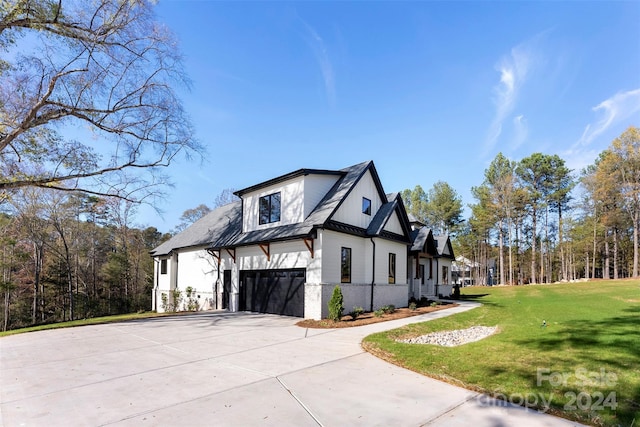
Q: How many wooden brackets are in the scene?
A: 4